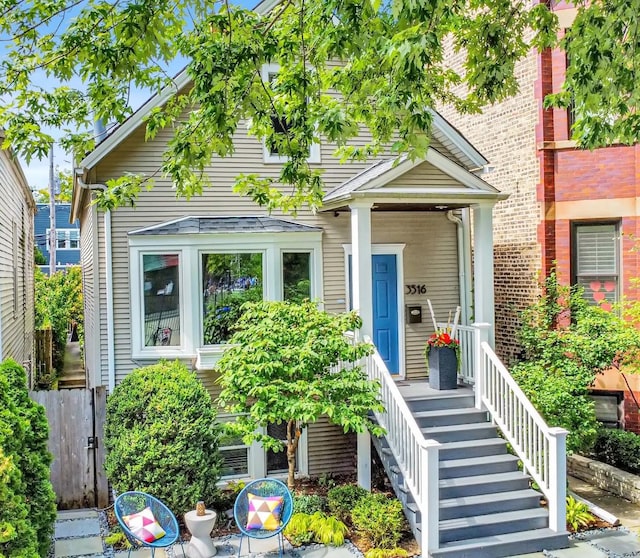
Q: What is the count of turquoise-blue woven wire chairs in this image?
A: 2